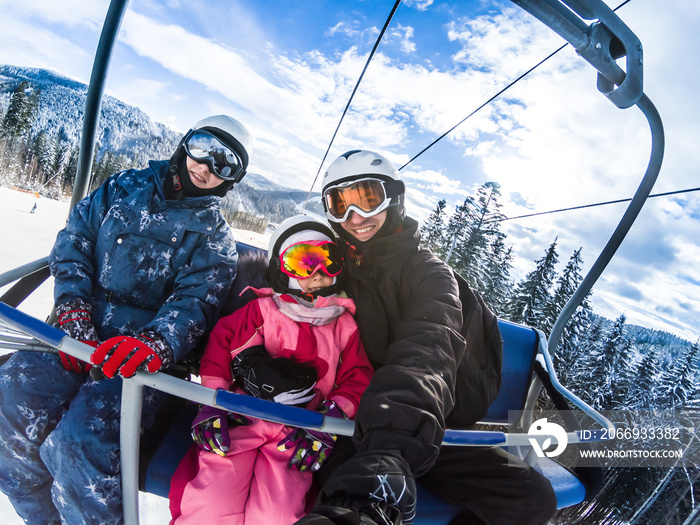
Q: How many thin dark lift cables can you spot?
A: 3